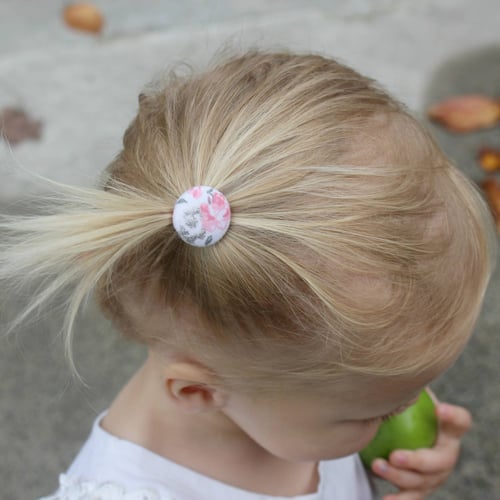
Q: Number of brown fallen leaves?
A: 5